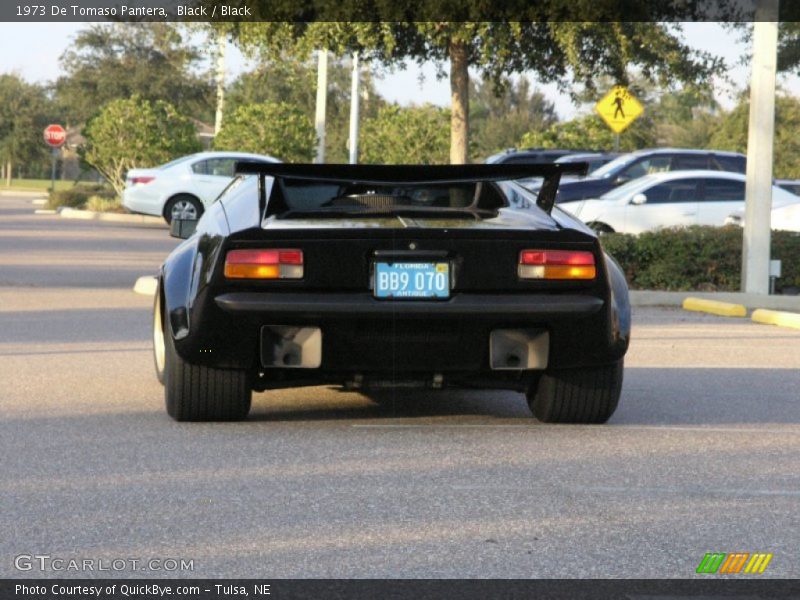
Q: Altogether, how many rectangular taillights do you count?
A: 2